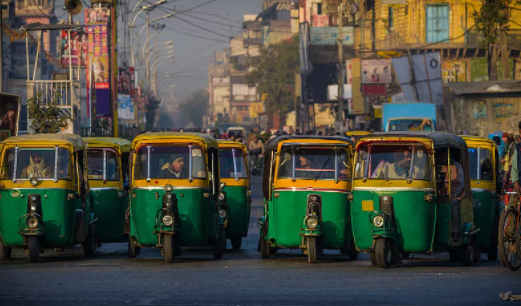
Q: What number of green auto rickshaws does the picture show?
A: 7